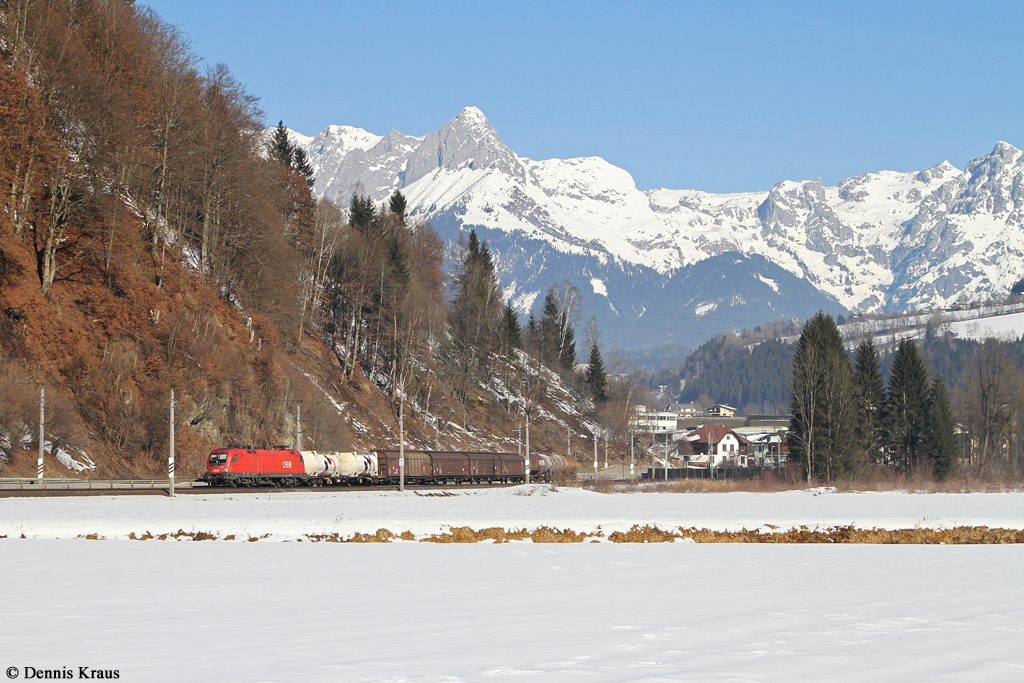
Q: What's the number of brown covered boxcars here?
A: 4